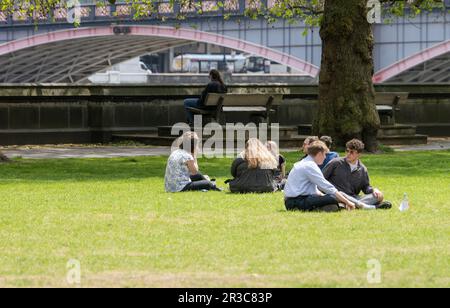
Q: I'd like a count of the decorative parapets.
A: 1